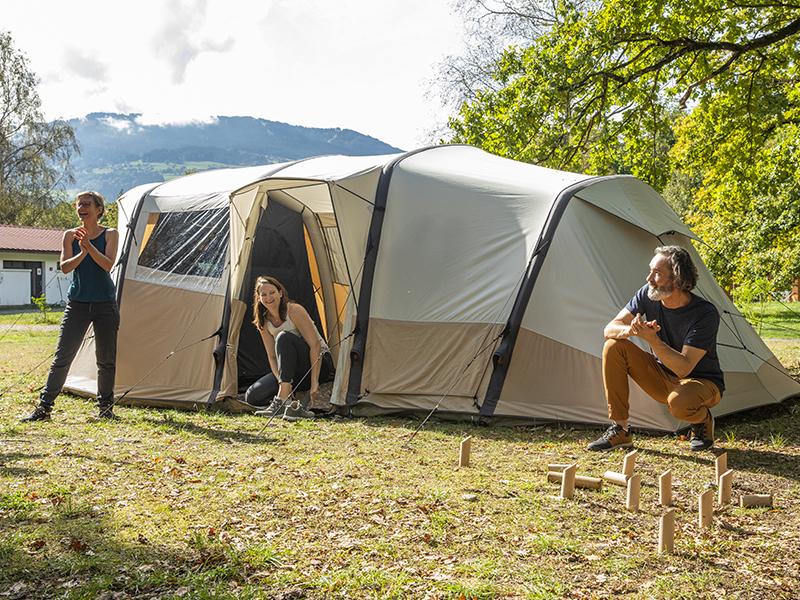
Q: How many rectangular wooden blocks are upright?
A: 9